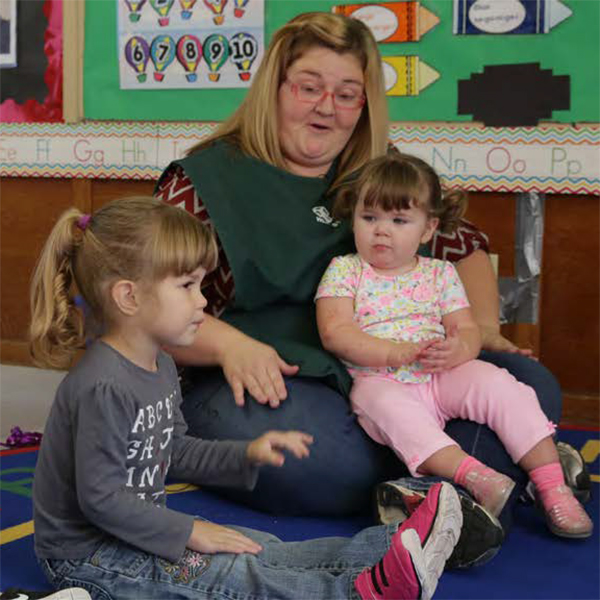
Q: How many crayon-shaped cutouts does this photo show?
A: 3